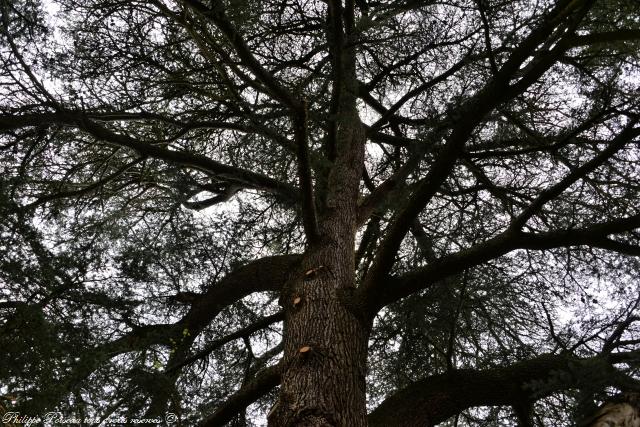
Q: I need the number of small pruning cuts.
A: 3